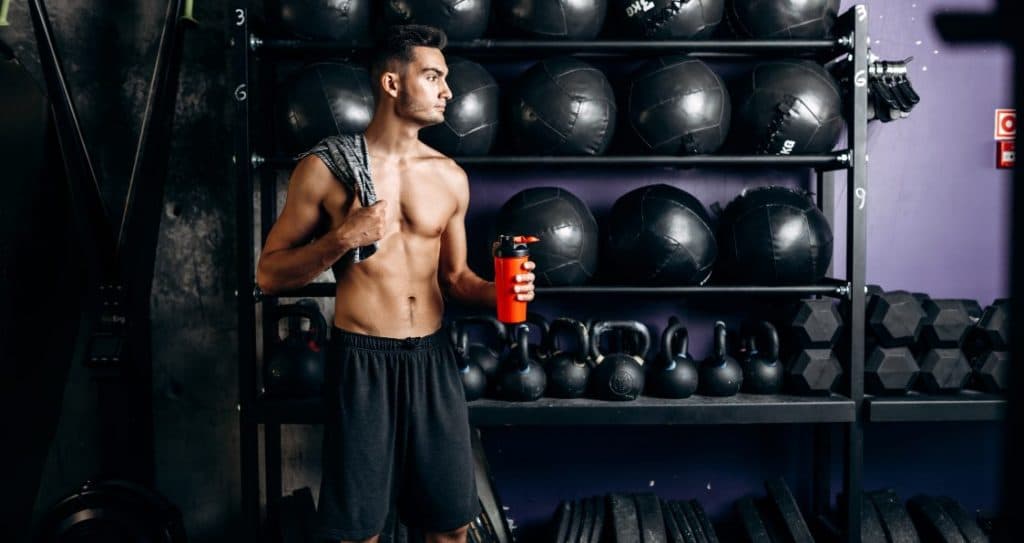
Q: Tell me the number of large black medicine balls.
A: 13